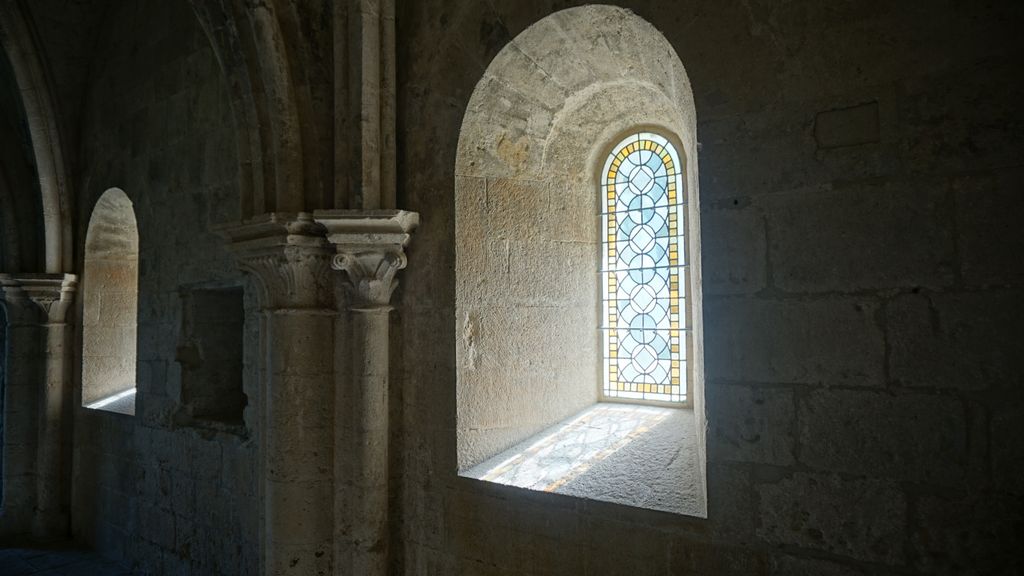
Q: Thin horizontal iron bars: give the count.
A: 3